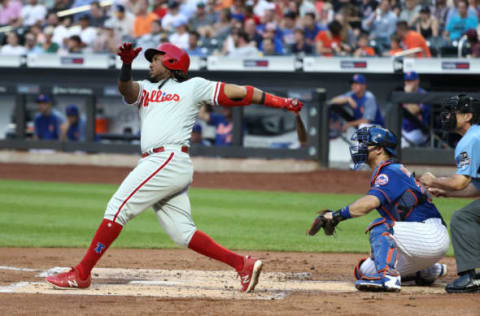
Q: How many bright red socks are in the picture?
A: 2